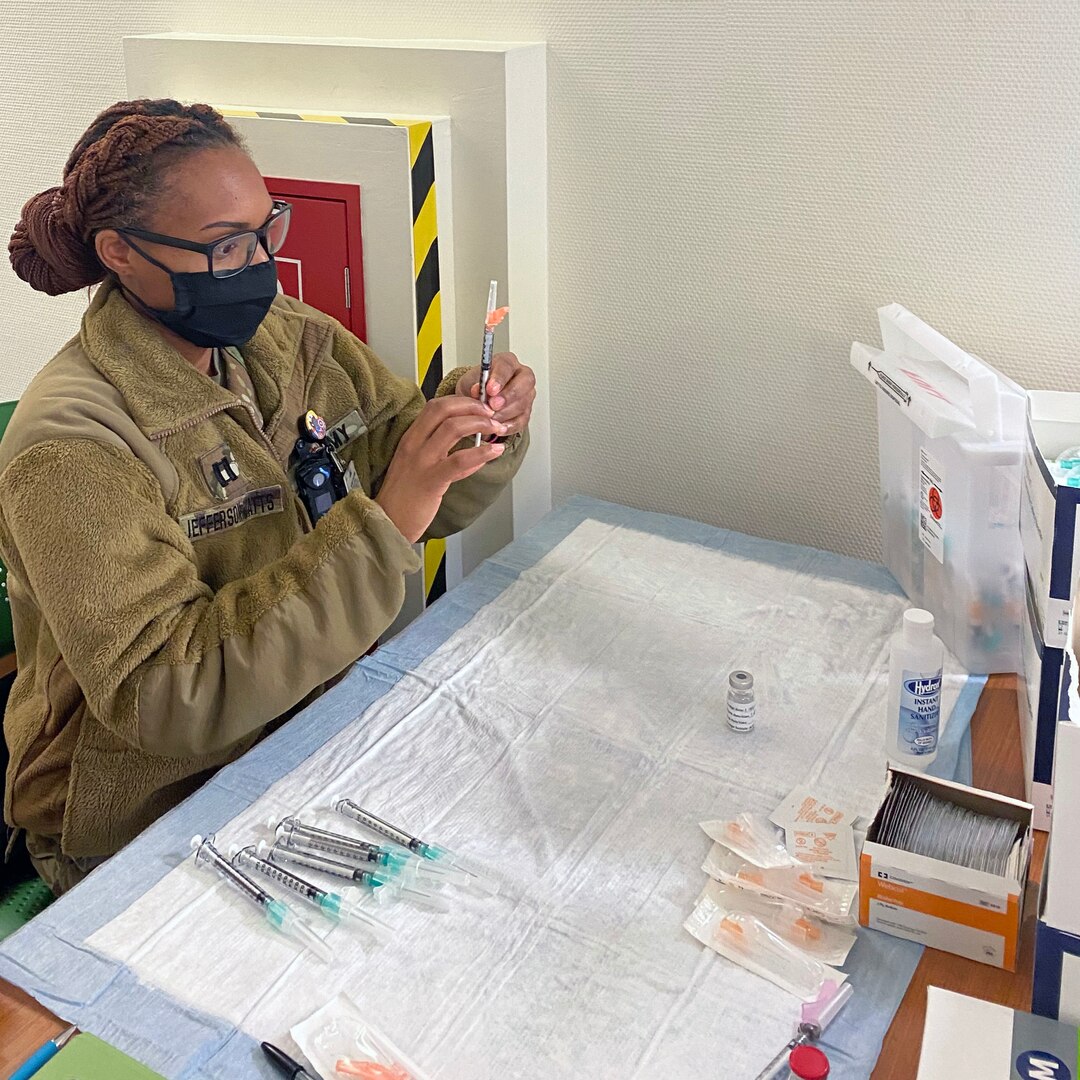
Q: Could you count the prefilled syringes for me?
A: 6